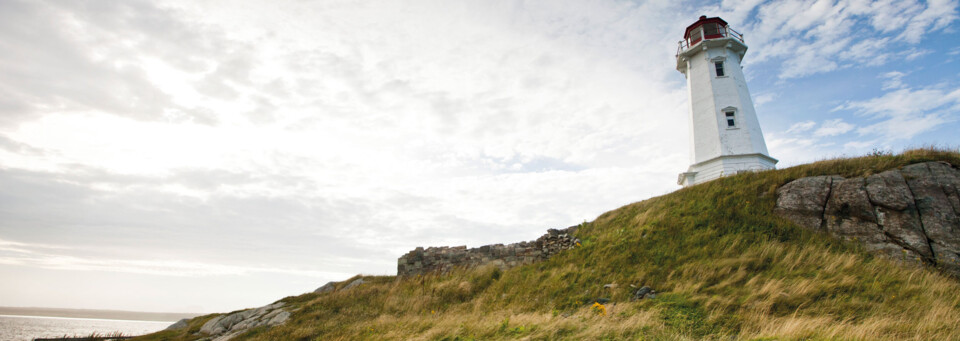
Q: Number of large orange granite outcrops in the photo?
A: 0